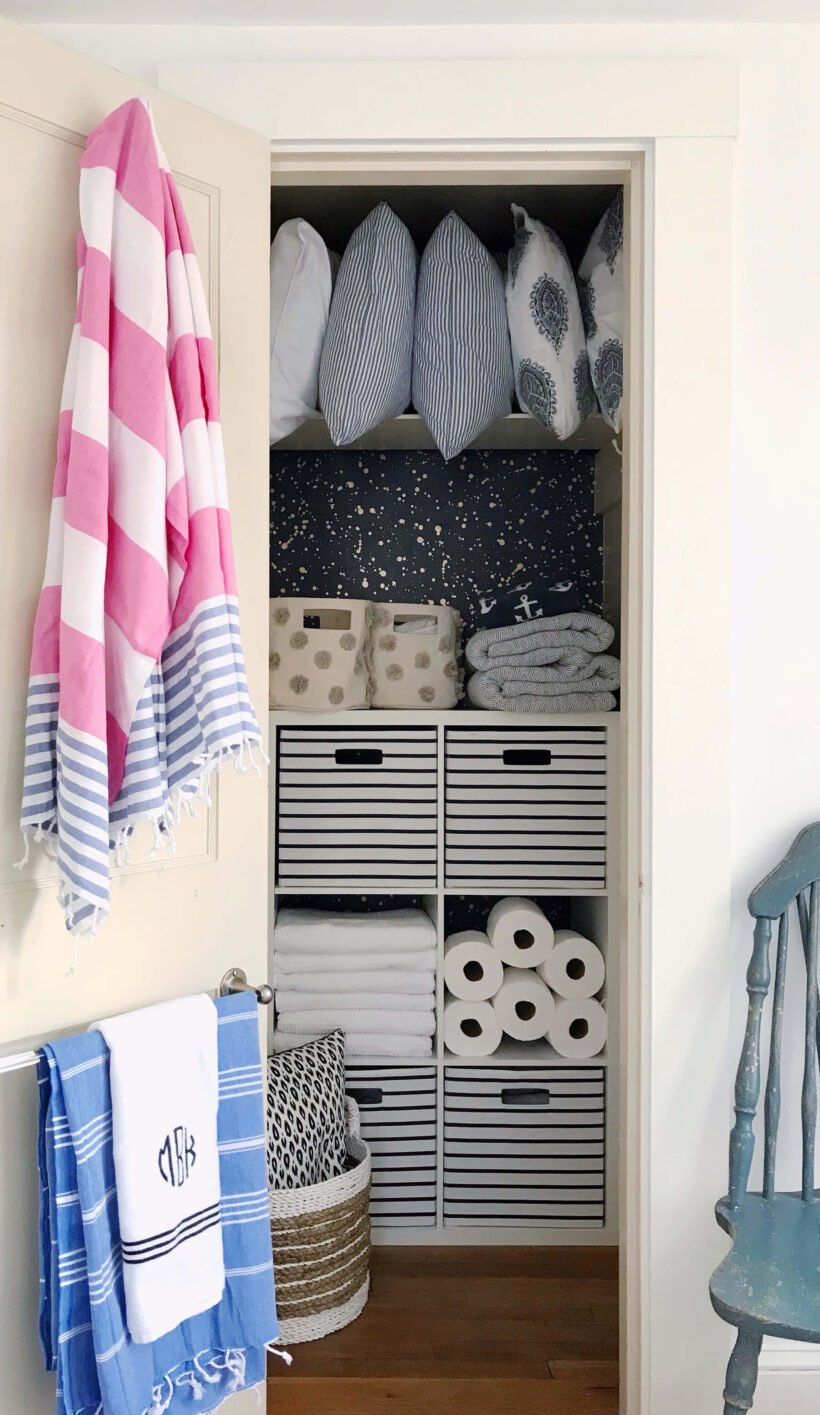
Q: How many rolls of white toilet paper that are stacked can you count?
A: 6